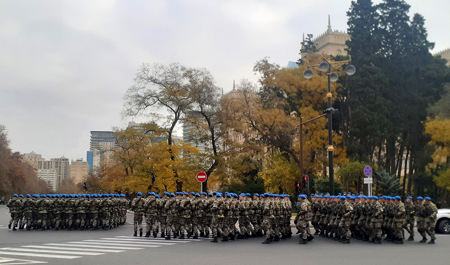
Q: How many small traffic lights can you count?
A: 2